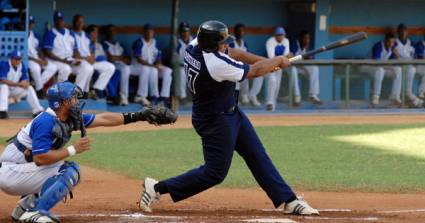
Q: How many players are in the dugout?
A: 14